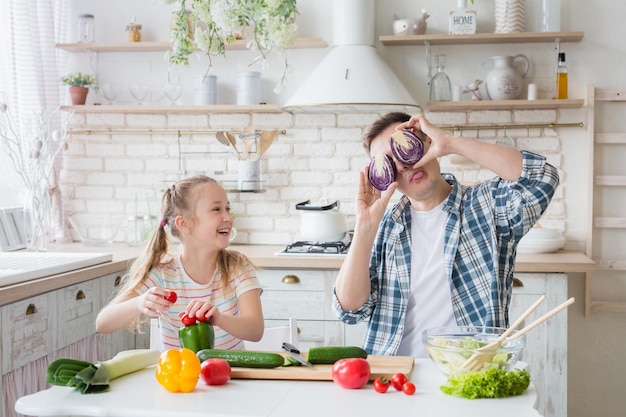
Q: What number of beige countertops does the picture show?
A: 1